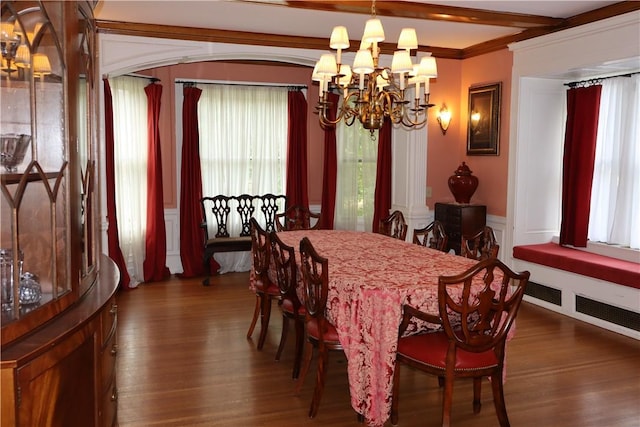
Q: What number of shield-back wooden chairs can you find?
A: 8